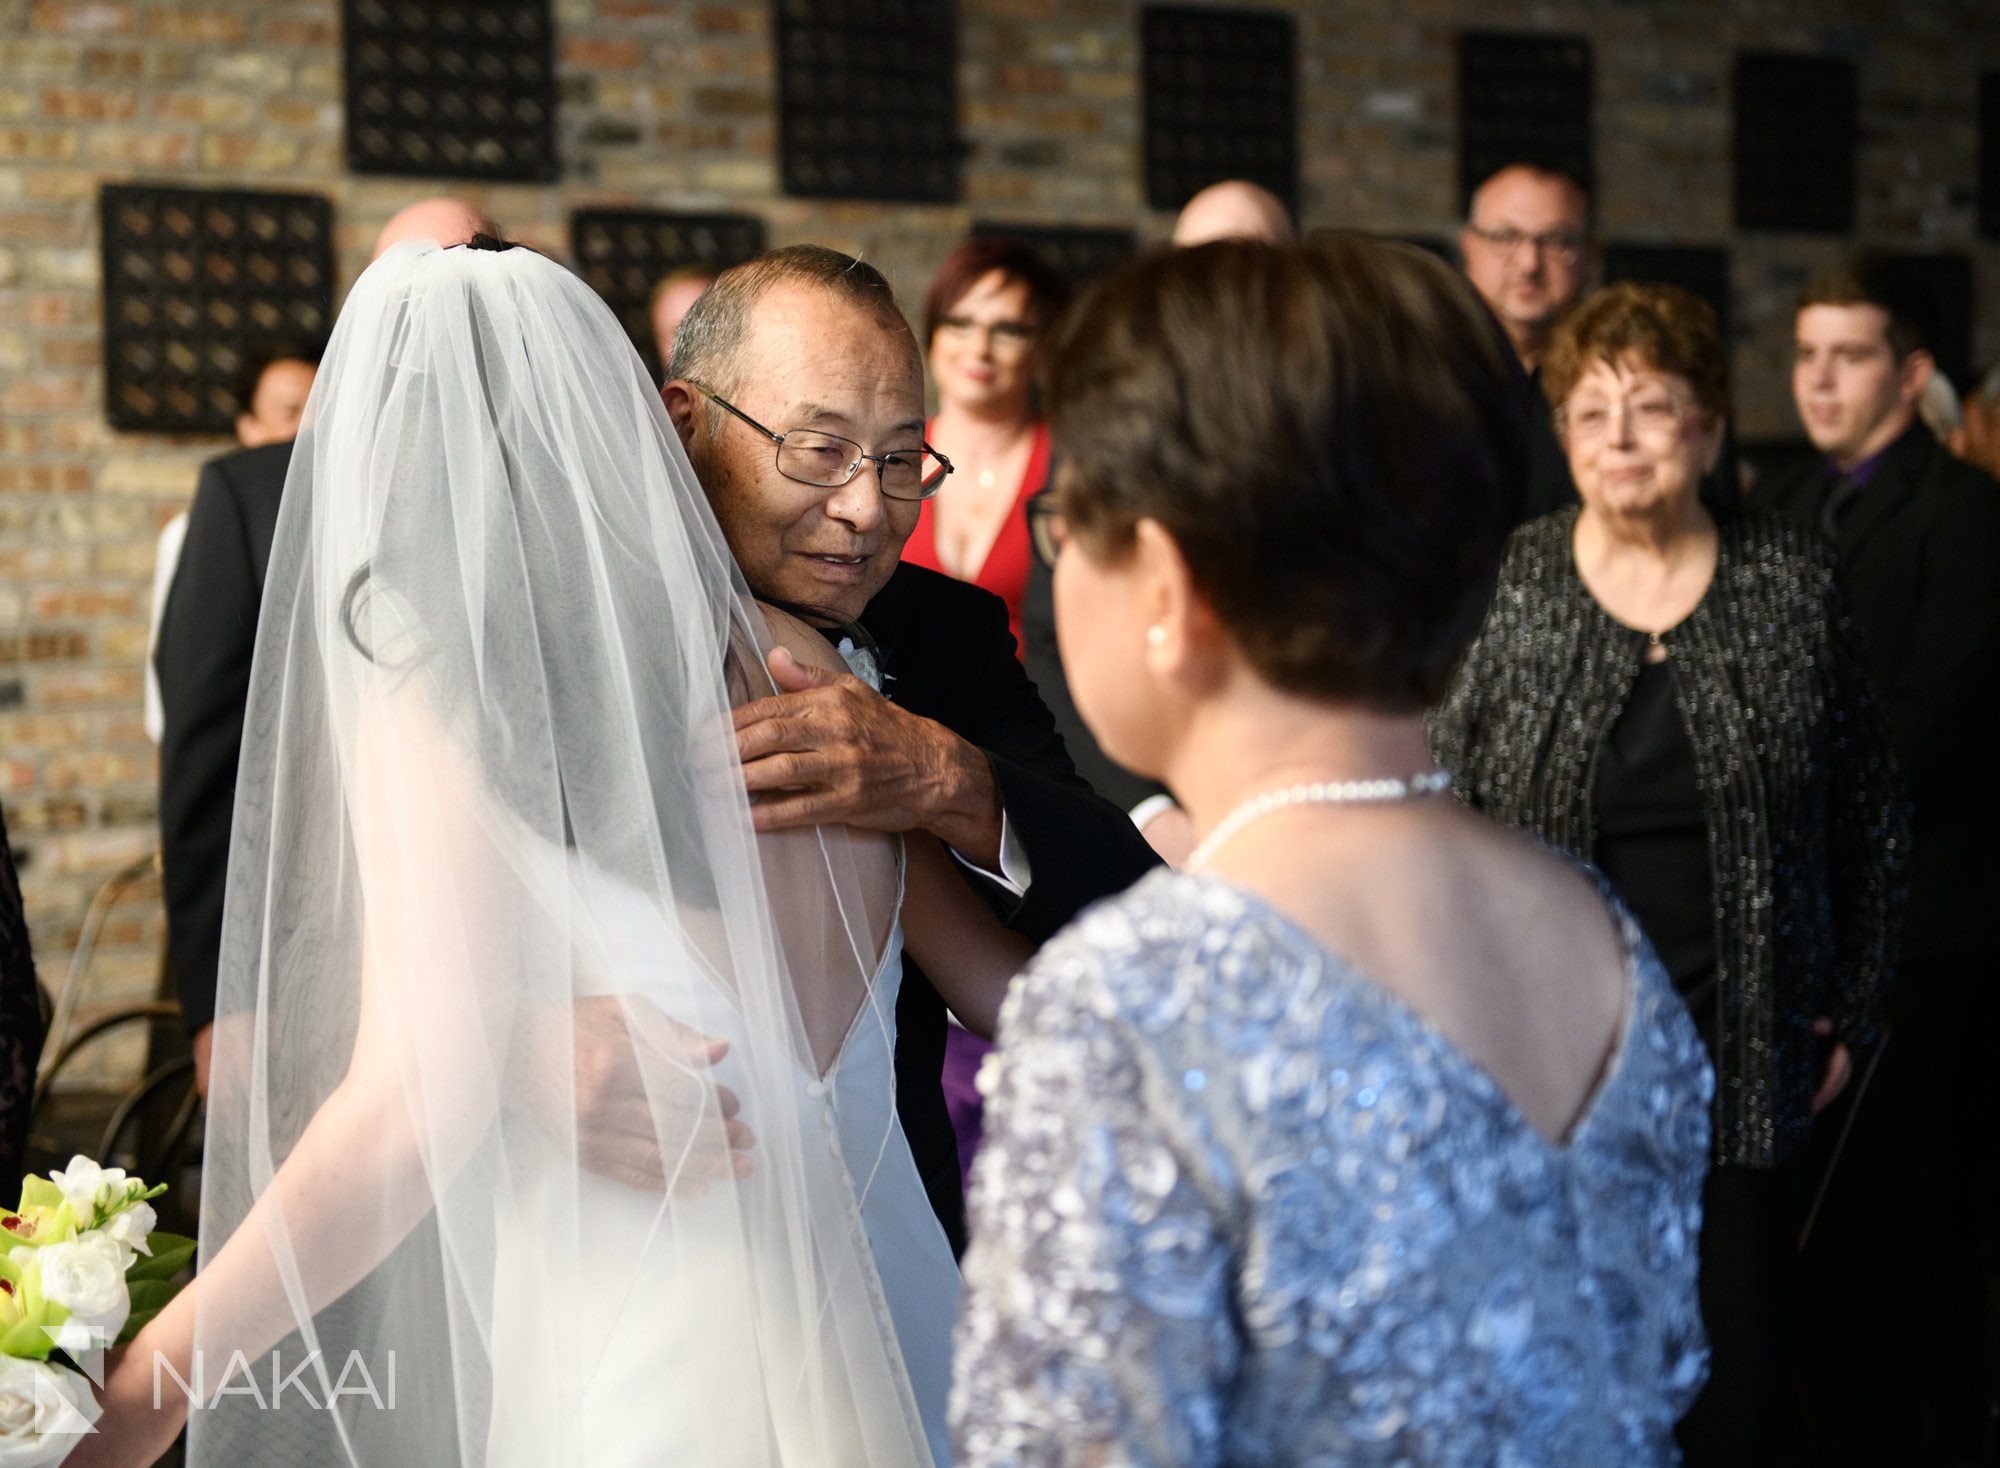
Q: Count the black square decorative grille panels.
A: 12